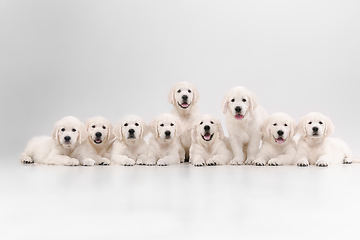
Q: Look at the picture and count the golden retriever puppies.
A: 9